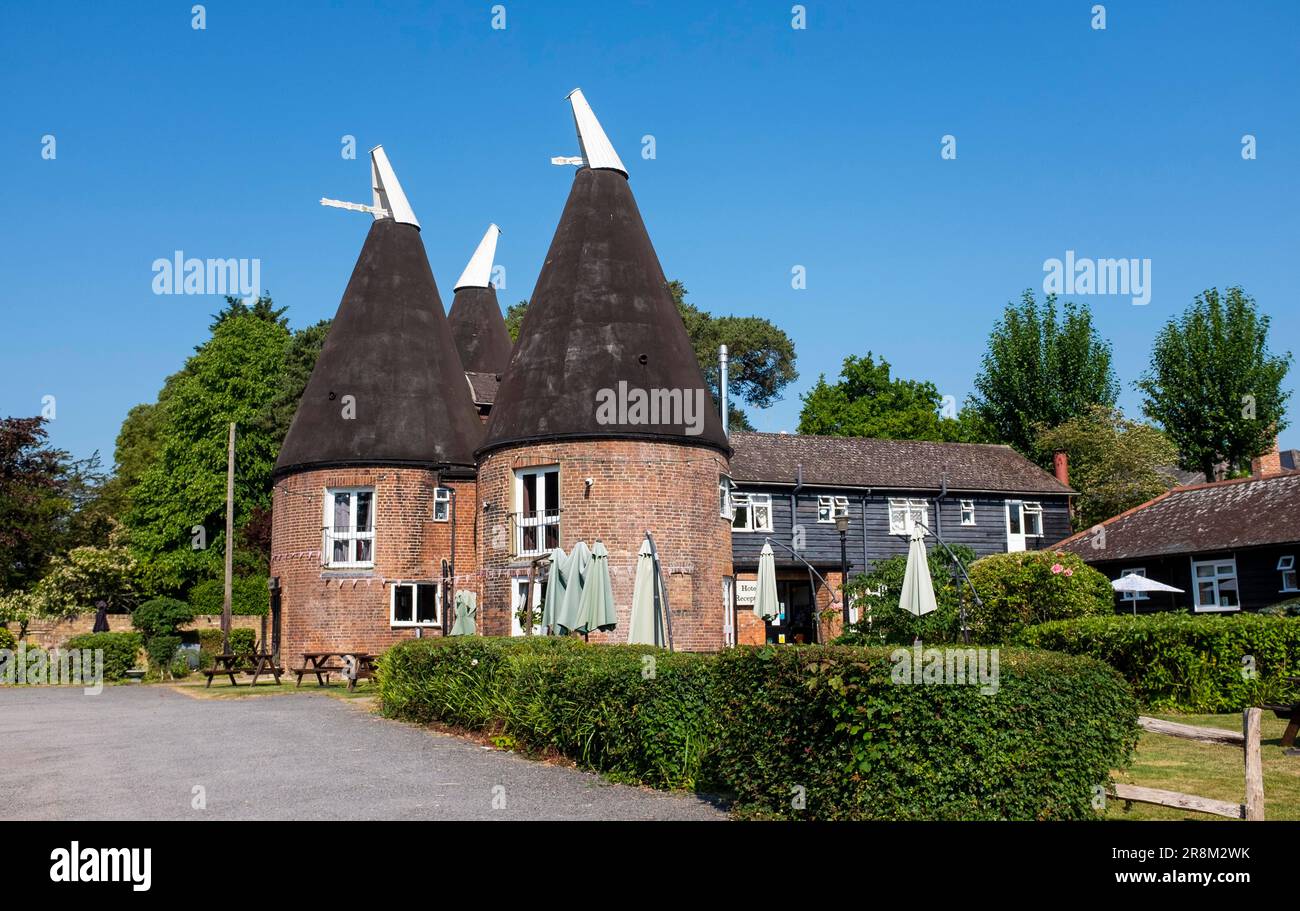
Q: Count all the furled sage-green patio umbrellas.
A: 7